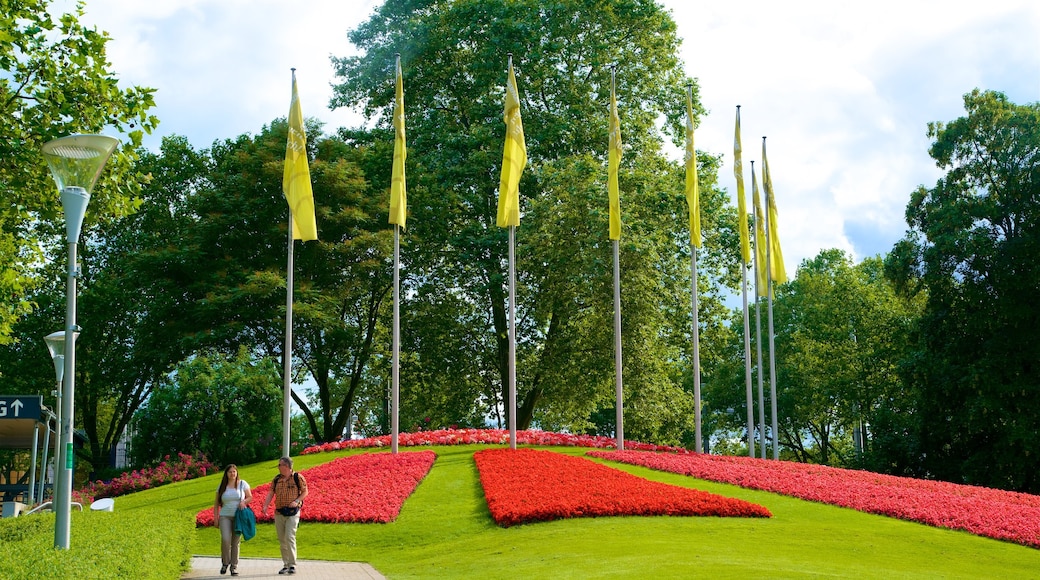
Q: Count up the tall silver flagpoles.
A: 8